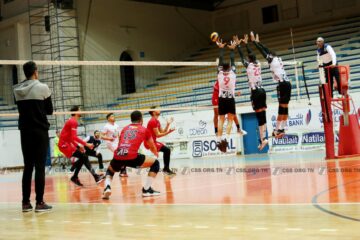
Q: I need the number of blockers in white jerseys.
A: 3